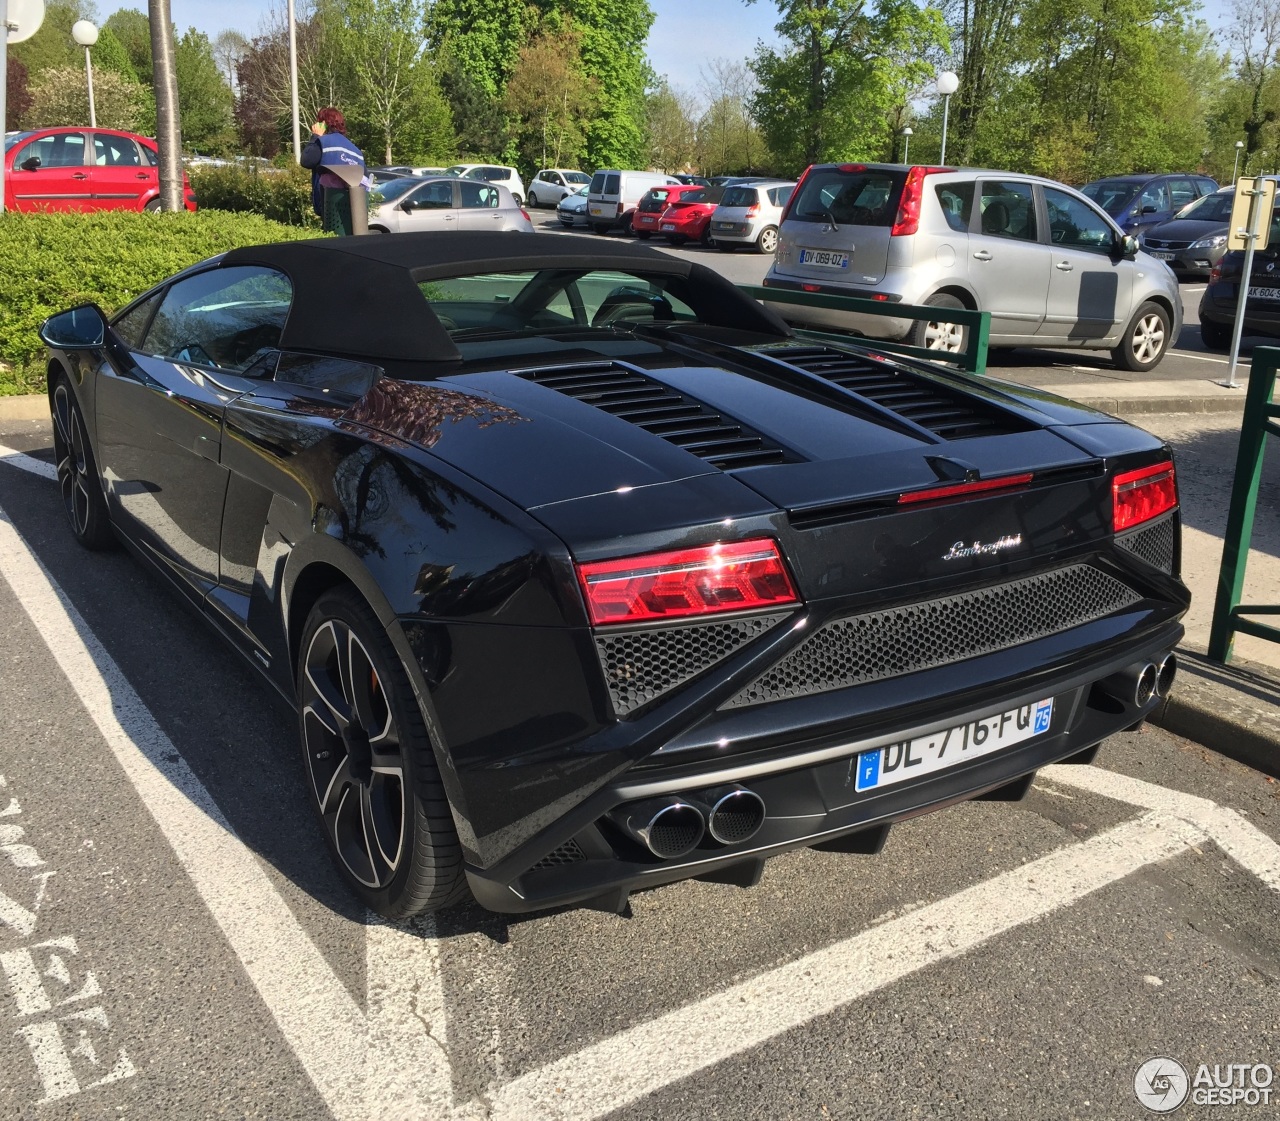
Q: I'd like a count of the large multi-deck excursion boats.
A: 0